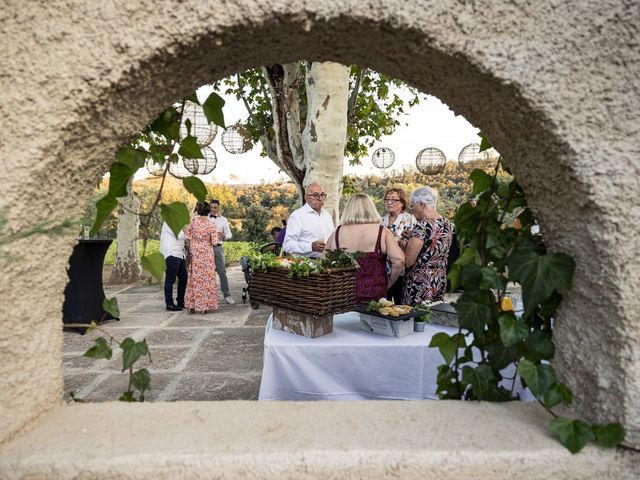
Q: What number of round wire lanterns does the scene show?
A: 8